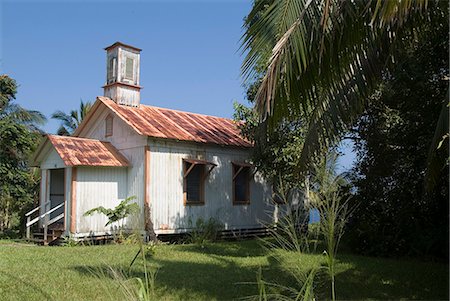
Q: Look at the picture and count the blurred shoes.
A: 0